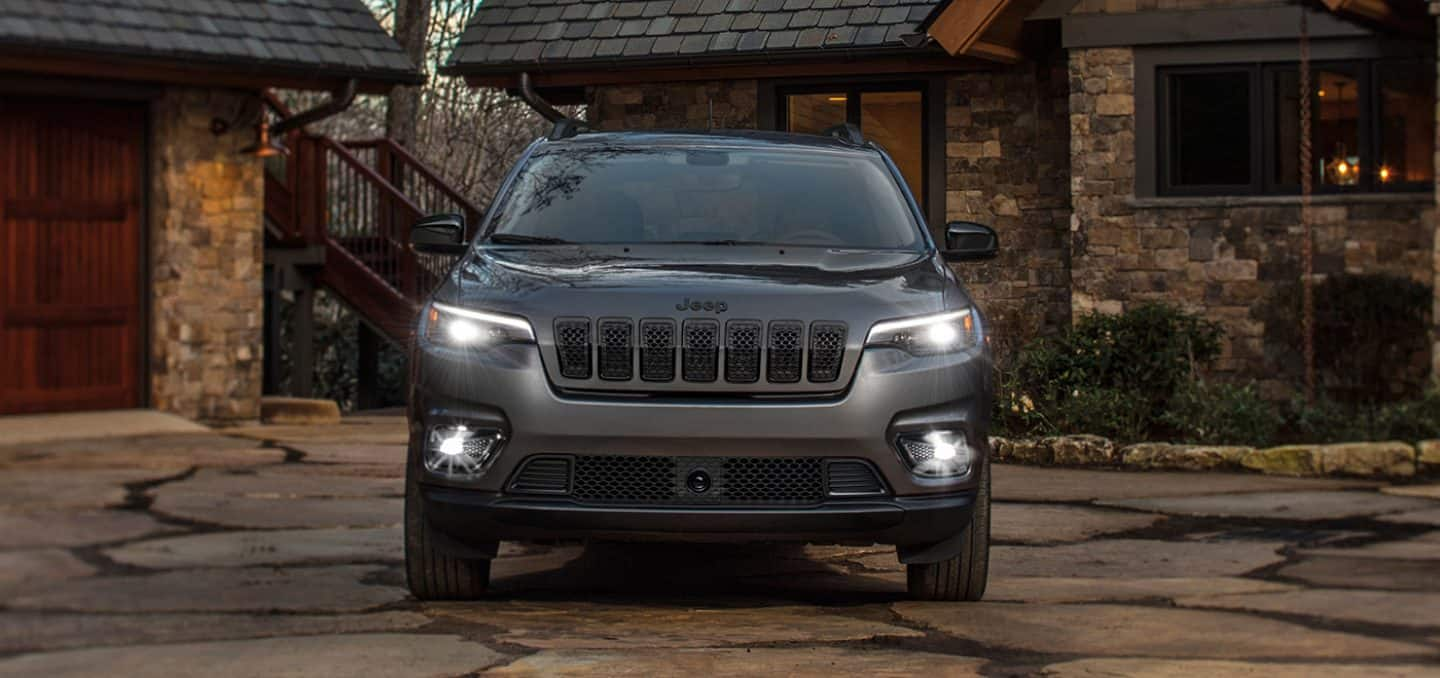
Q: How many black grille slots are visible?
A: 7